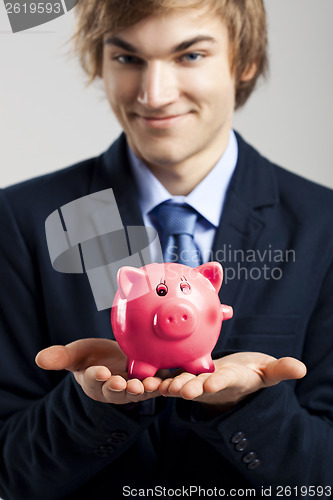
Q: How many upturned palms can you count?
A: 2